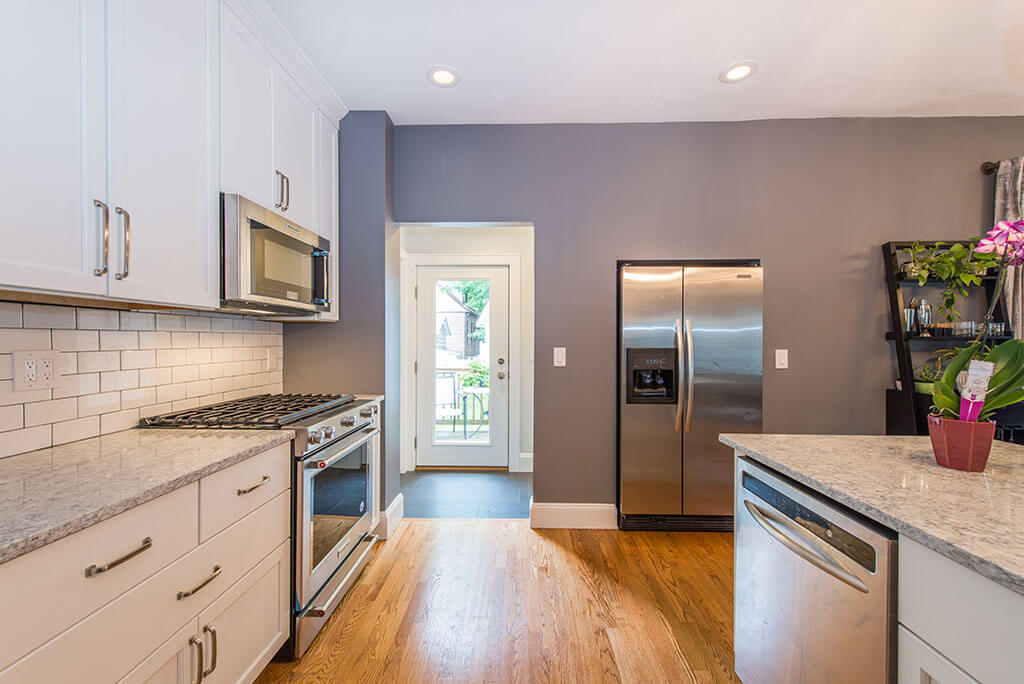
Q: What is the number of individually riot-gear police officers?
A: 0